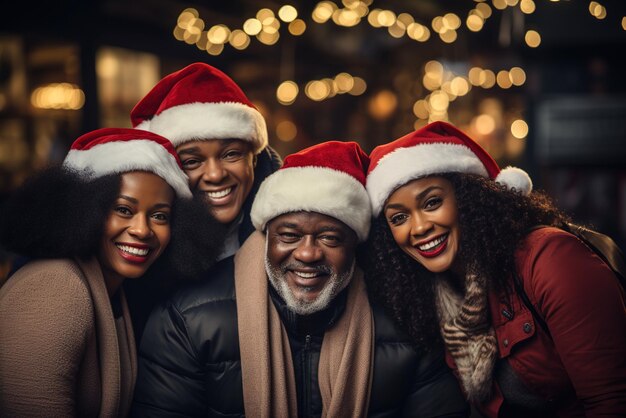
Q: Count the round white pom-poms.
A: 1